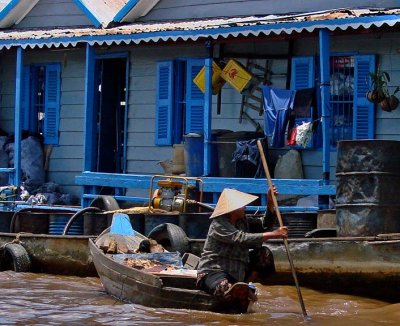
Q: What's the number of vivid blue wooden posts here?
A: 4